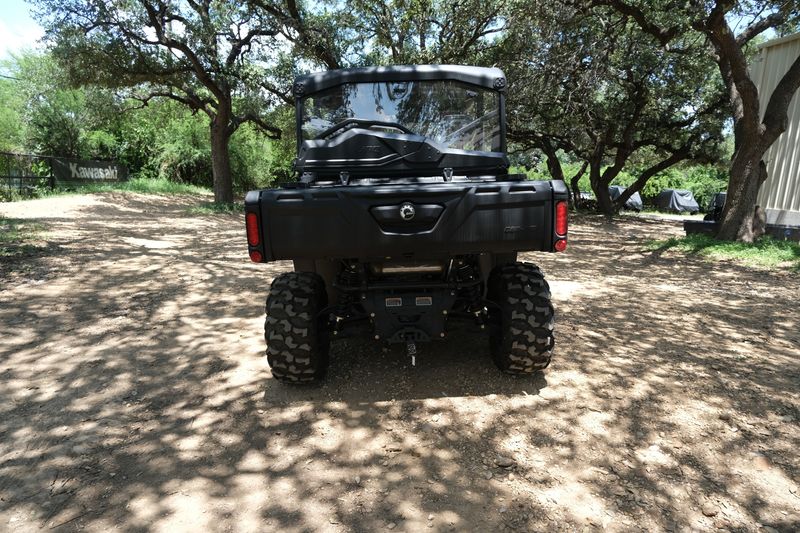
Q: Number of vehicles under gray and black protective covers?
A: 2